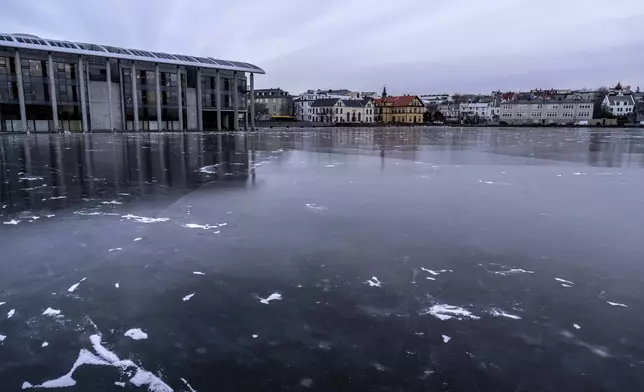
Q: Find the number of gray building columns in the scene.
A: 11